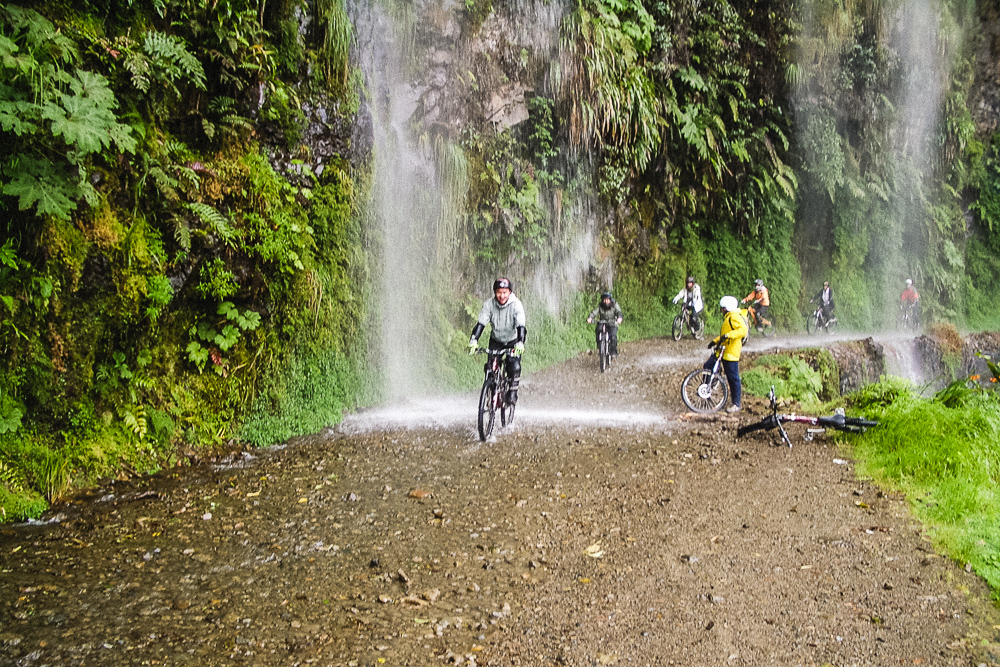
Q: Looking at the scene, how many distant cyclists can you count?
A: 5